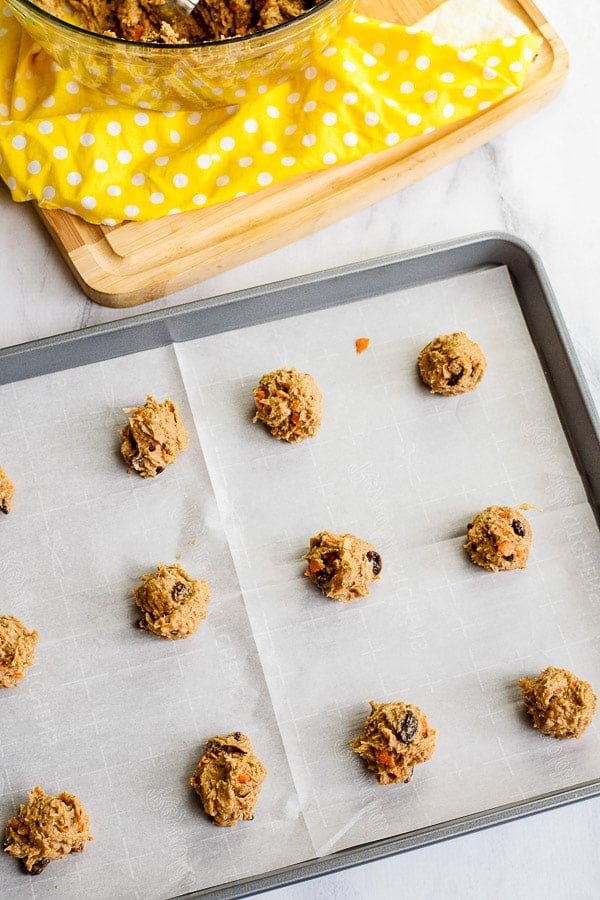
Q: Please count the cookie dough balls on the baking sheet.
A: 12